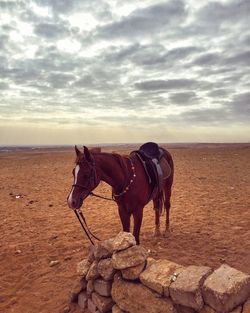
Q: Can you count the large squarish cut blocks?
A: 3